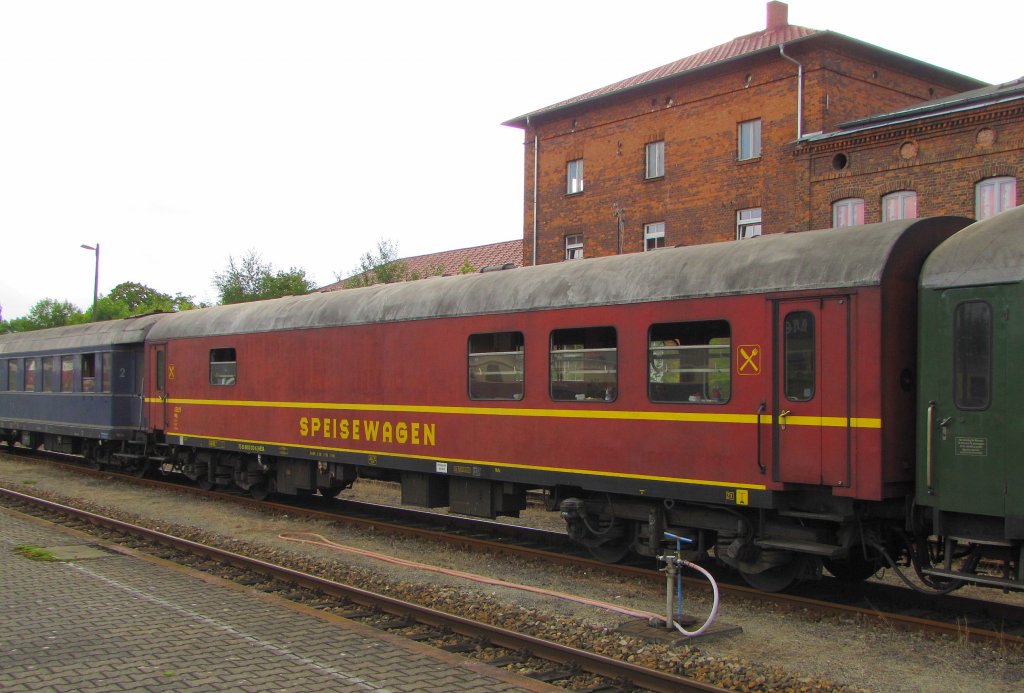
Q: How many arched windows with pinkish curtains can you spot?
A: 3